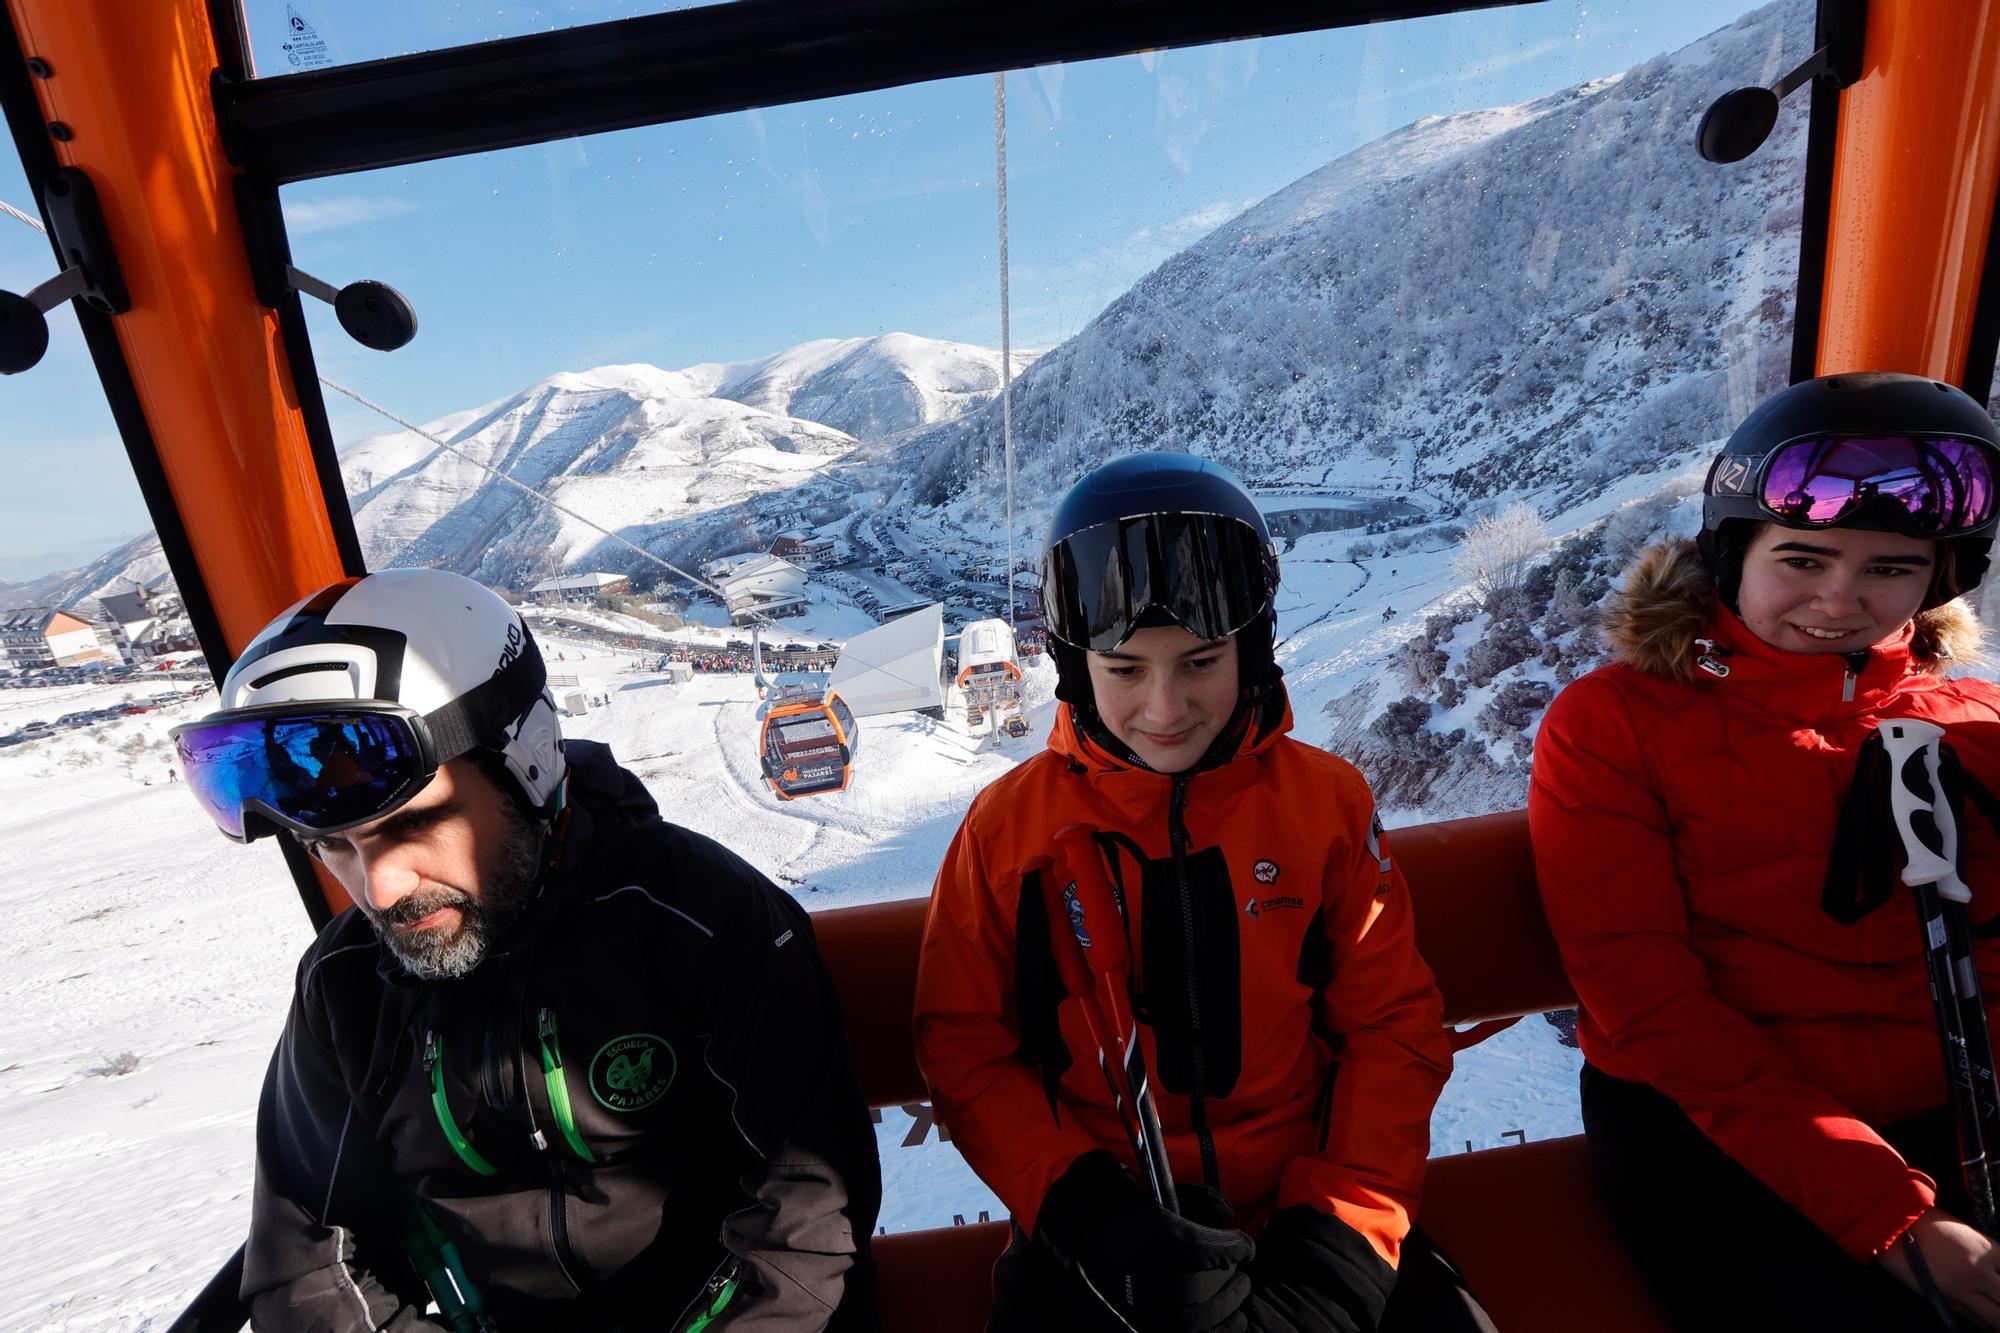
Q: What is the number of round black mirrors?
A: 3